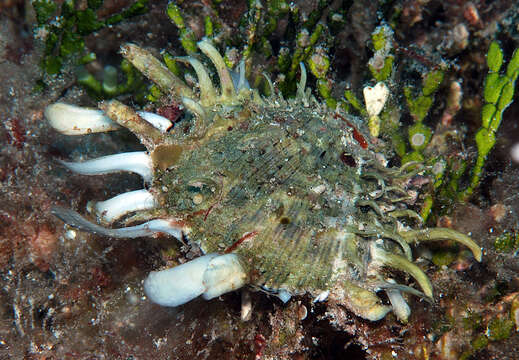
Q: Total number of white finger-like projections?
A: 5